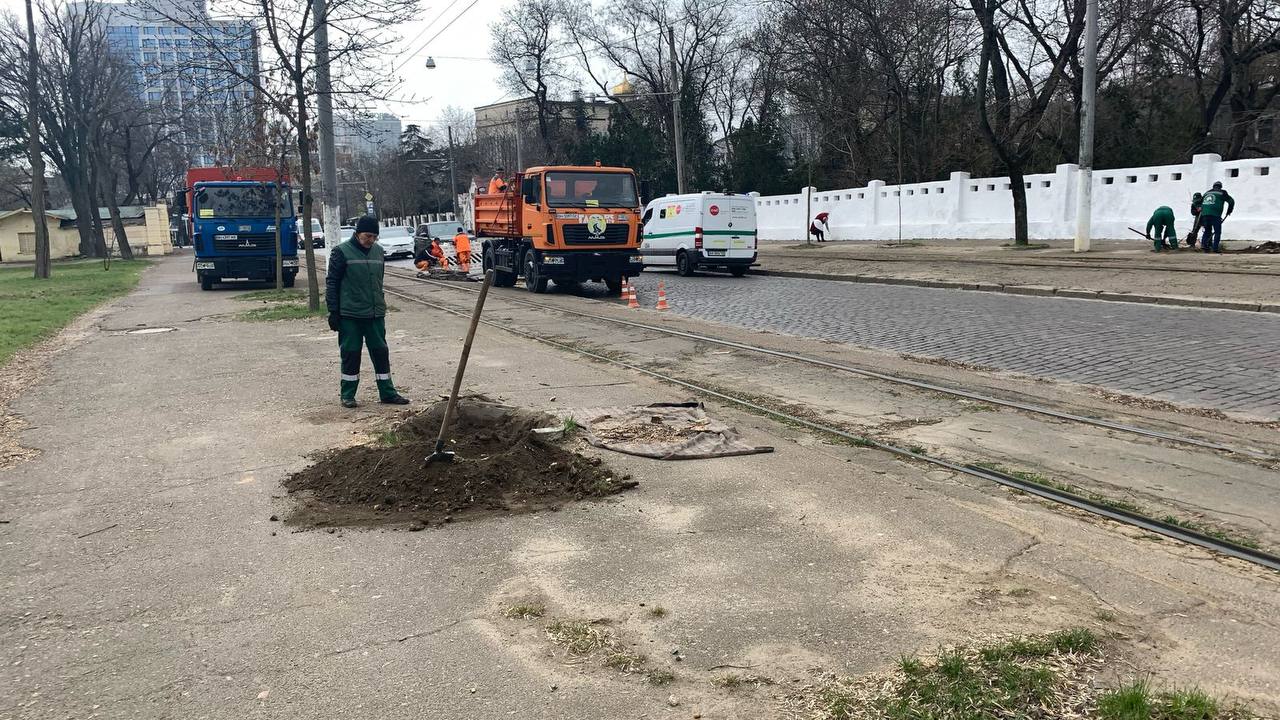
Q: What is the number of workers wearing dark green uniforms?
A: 4